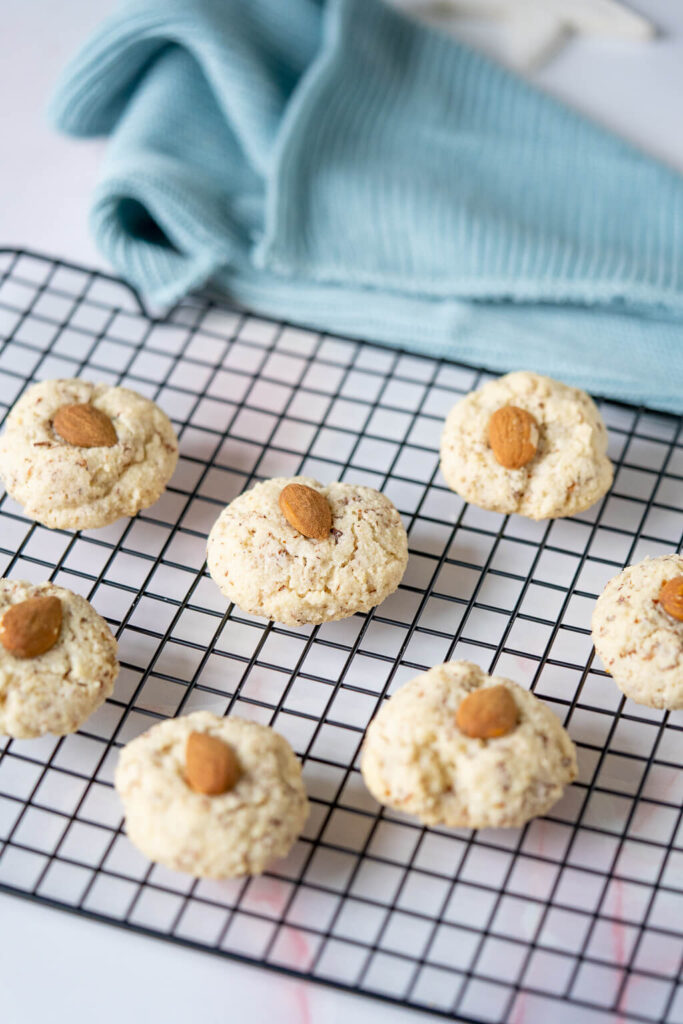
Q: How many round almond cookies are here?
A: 7